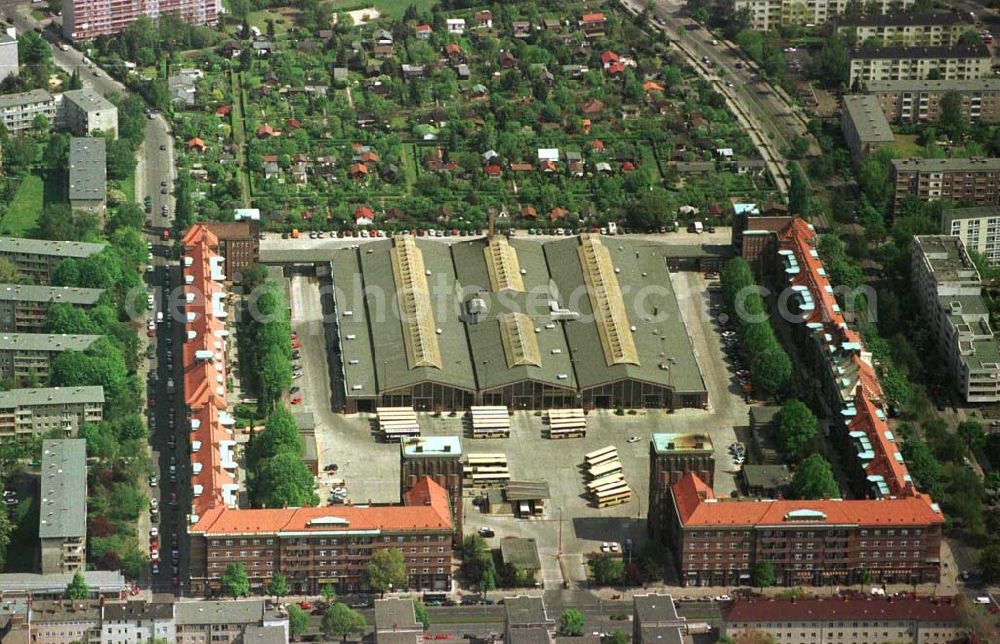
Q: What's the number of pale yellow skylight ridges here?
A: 4